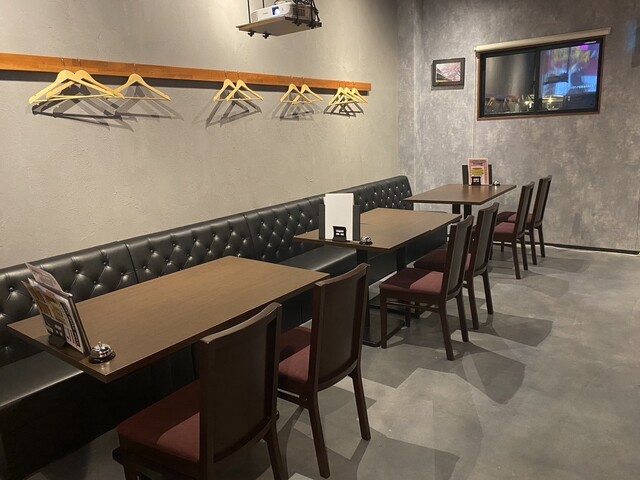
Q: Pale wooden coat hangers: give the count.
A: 10